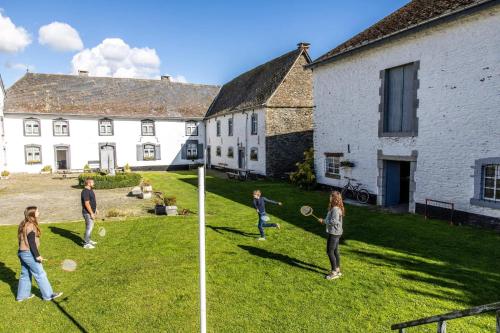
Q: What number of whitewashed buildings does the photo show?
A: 3